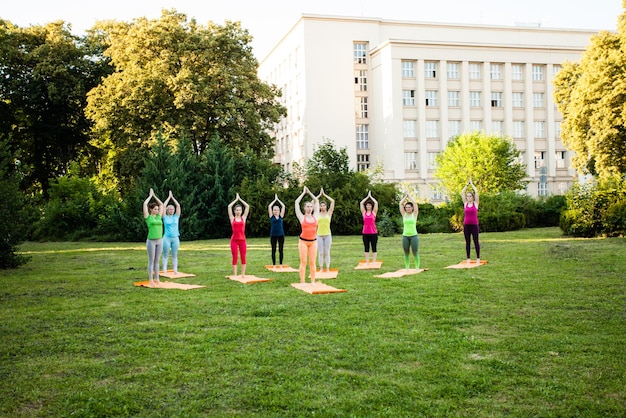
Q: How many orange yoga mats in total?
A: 9